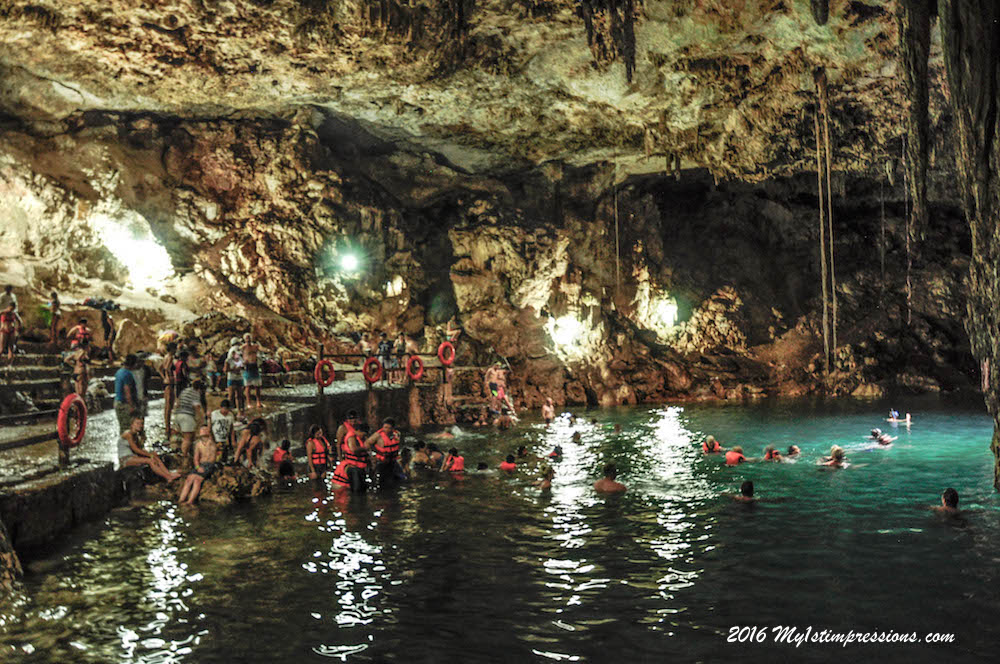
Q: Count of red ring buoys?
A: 5